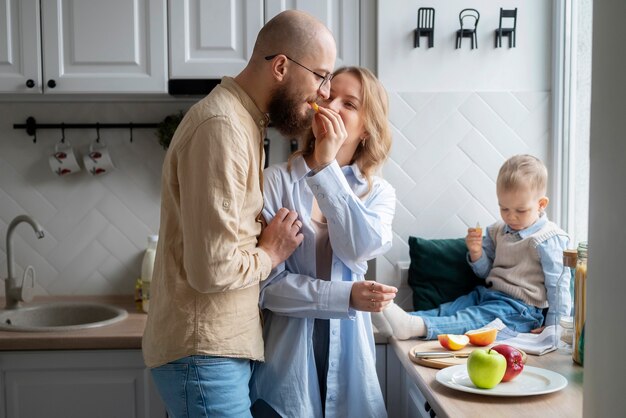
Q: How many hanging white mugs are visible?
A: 2